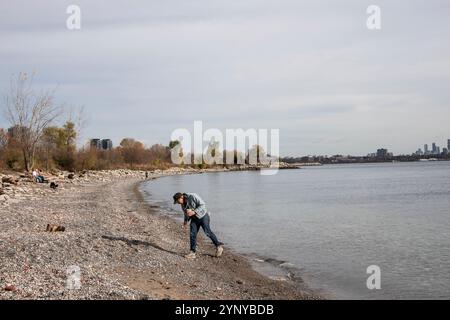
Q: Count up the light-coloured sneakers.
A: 2